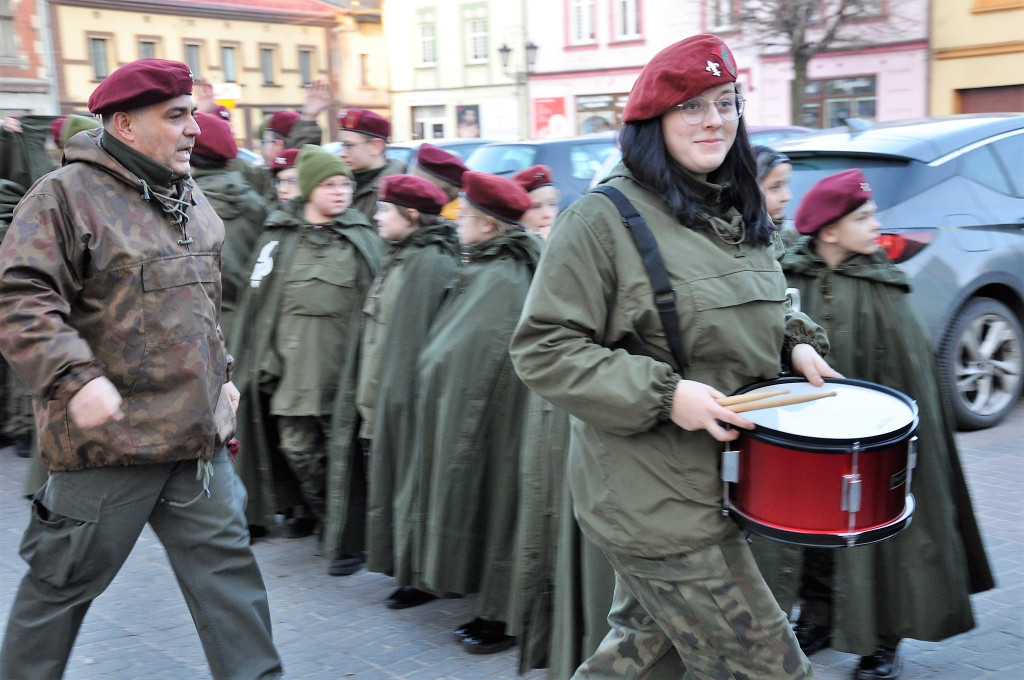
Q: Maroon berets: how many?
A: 13